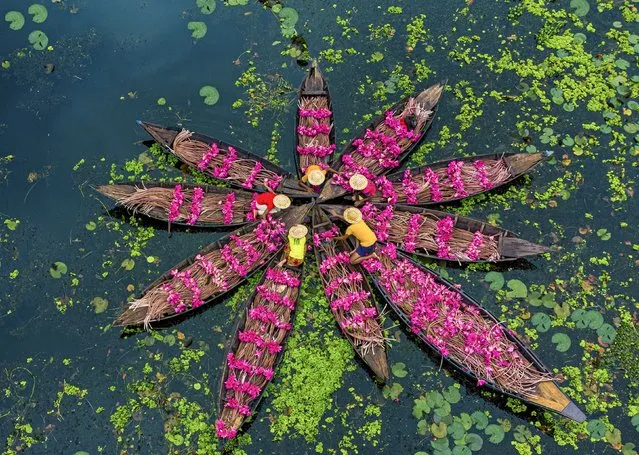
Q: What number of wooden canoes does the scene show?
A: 10